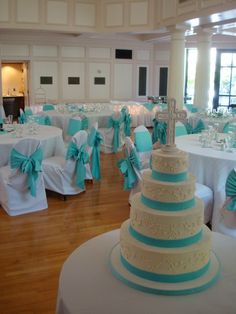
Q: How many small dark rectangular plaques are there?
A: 3